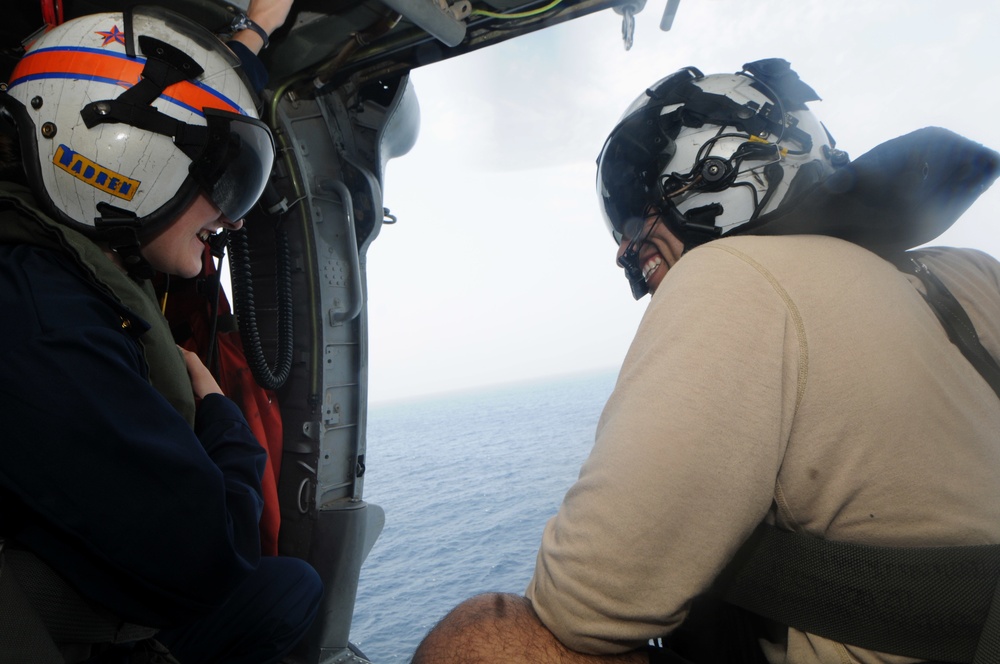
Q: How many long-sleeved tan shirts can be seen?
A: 1